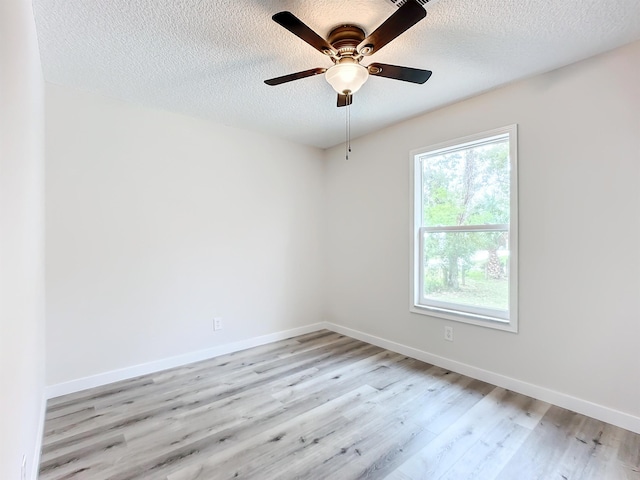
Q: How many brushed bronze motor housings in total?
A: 1